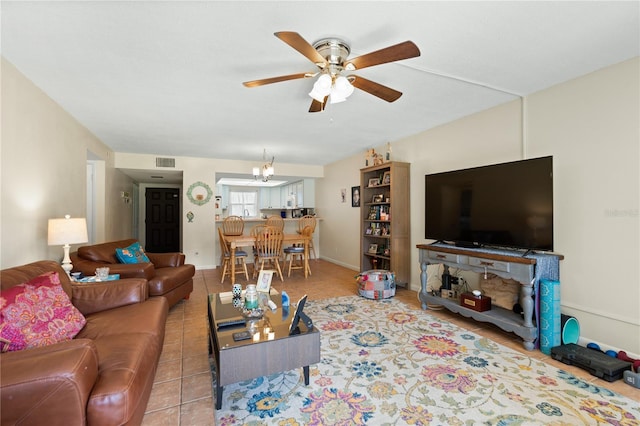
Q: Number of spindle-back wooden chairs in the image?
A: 7